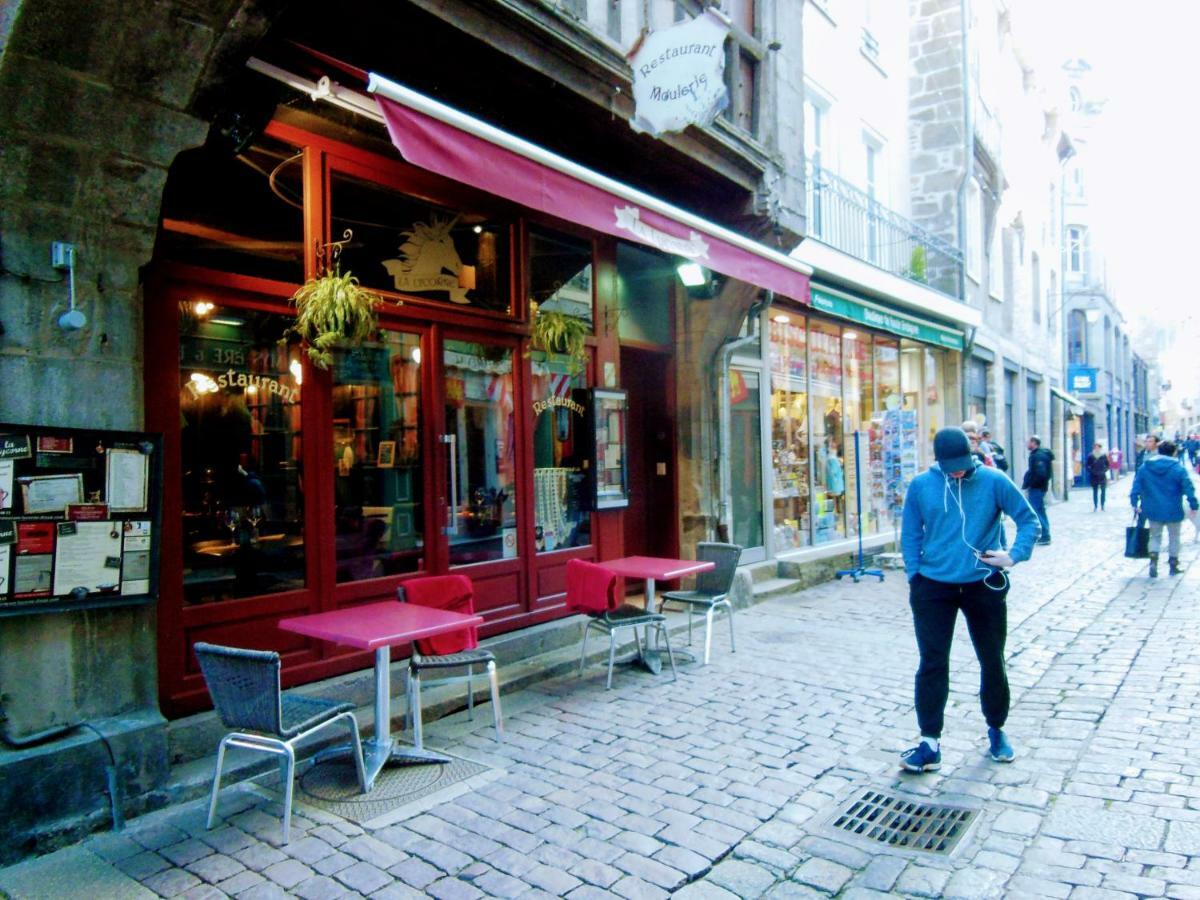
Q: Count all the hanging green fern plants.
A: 2